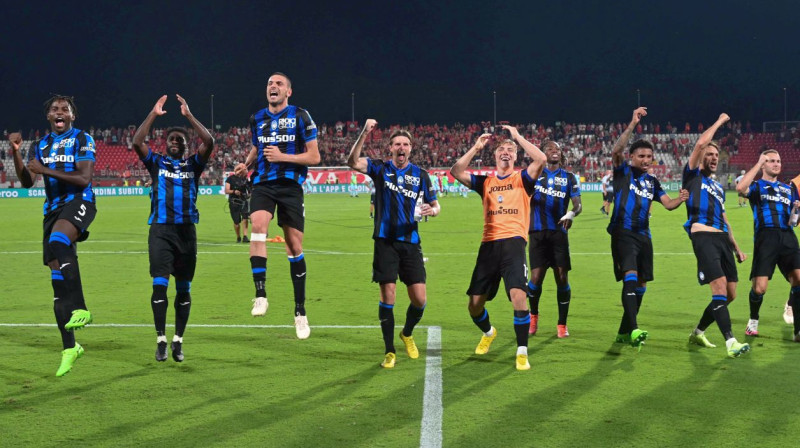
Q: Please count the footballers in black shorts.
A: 9